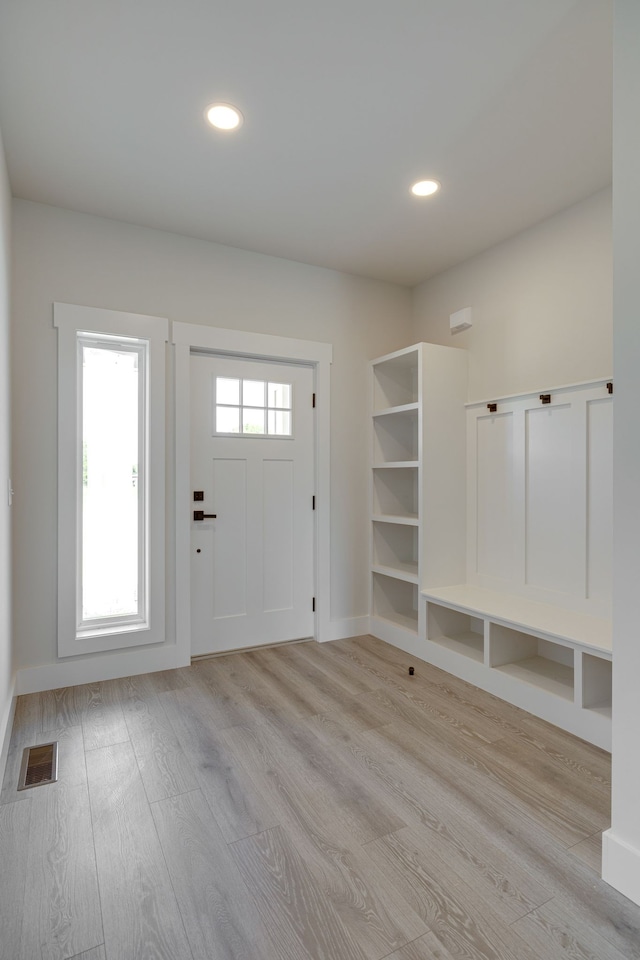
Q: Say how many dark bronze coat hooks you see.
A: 3